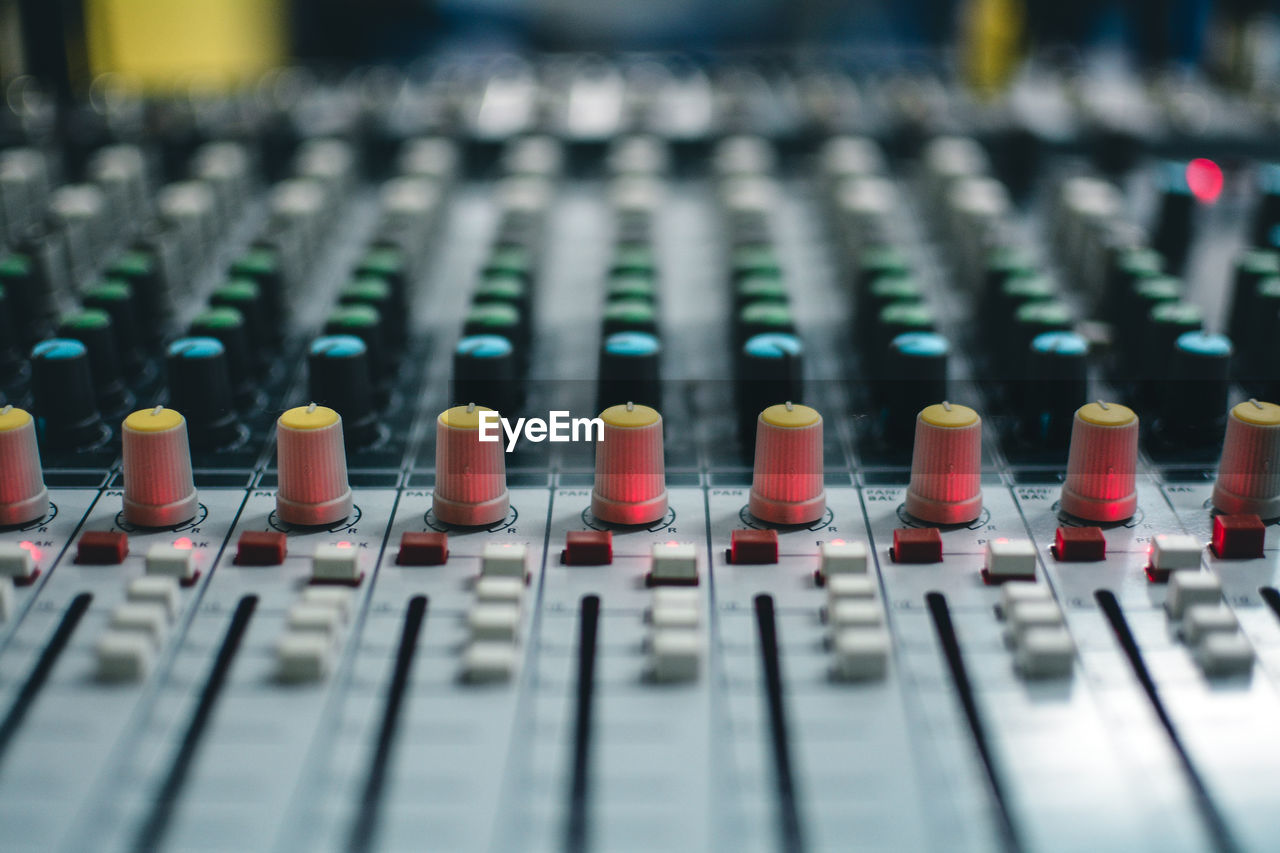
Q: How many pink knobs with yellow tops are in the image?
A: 9